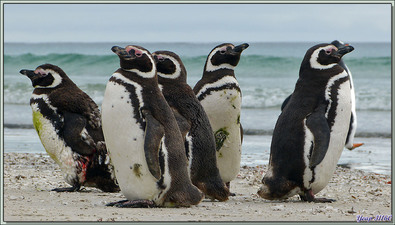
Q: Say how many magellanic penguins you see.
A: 5